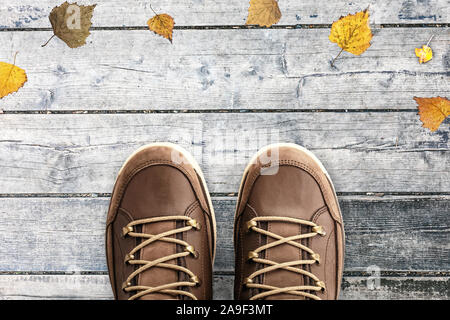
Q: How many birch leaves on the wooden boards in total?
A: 7